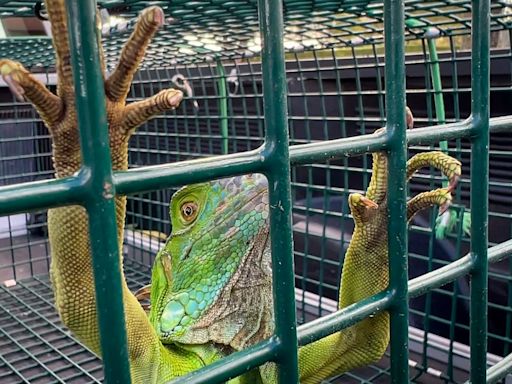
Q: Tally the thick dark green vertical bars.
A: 4